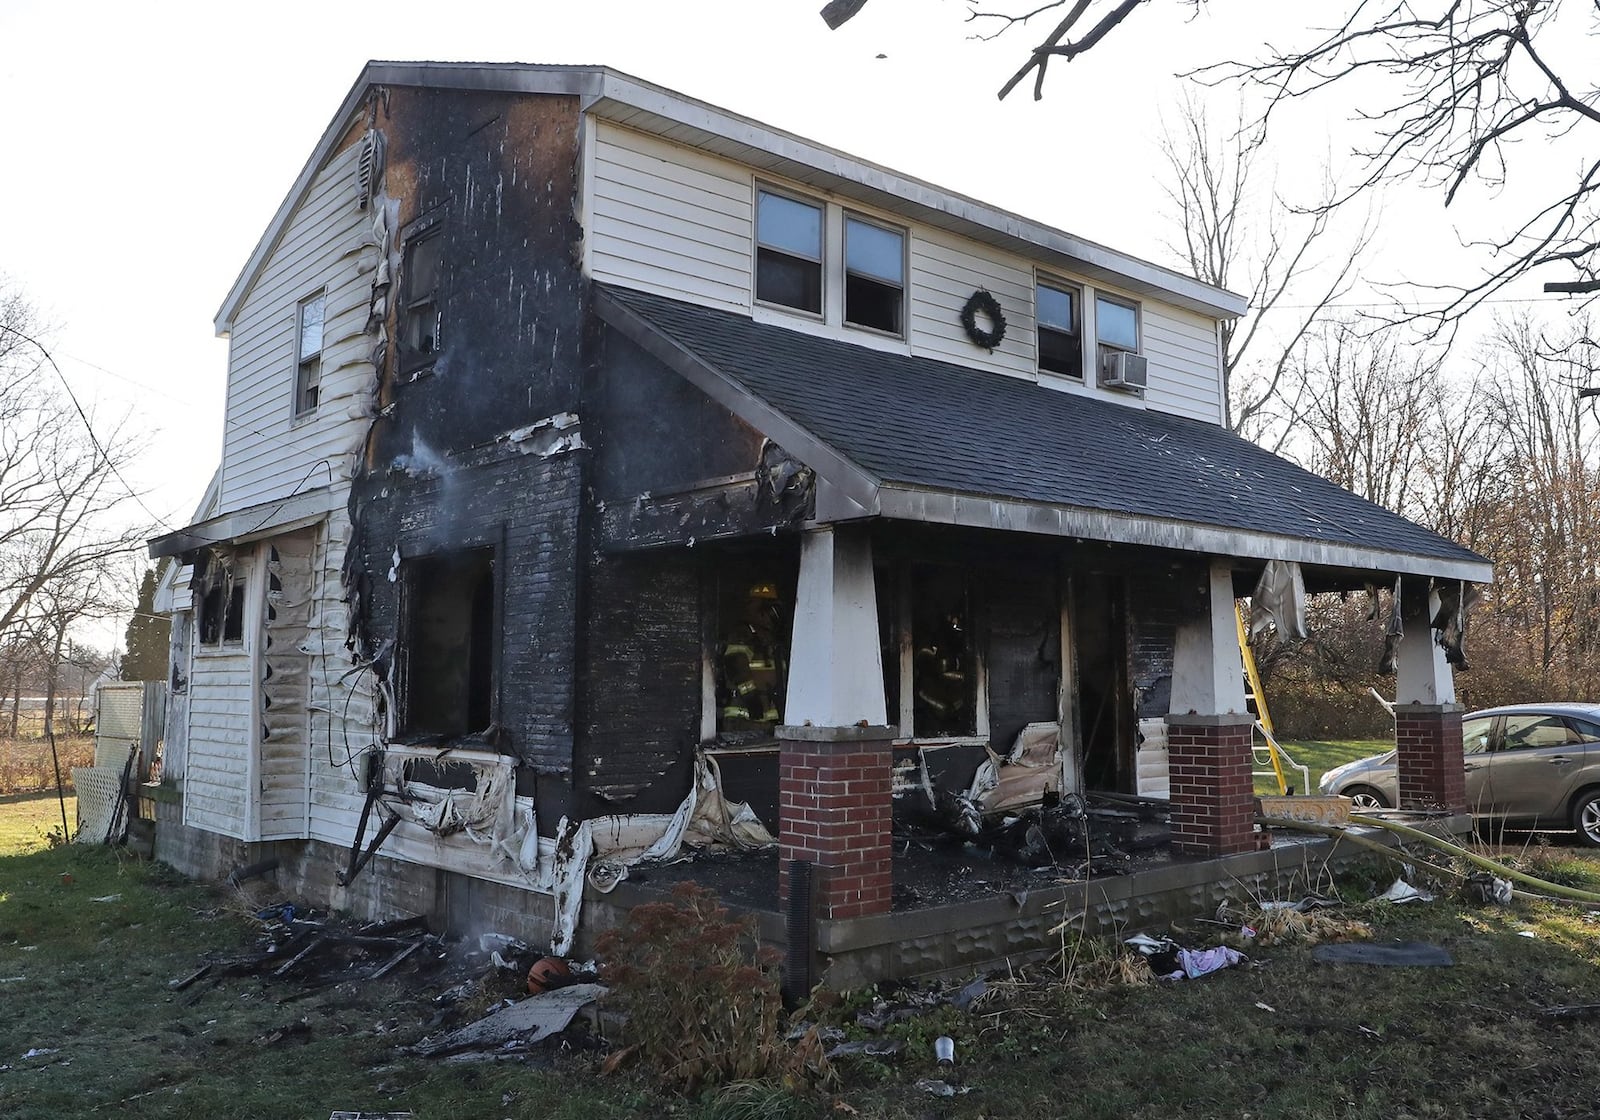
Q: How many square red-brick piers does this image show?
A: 3